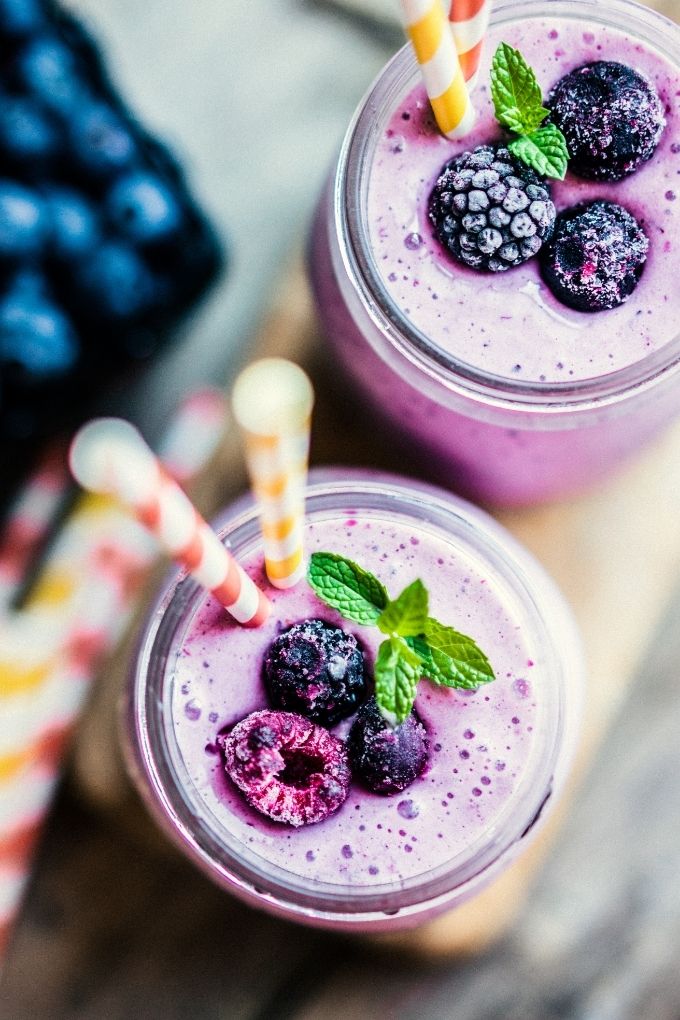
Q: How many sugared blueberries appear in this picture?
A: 4